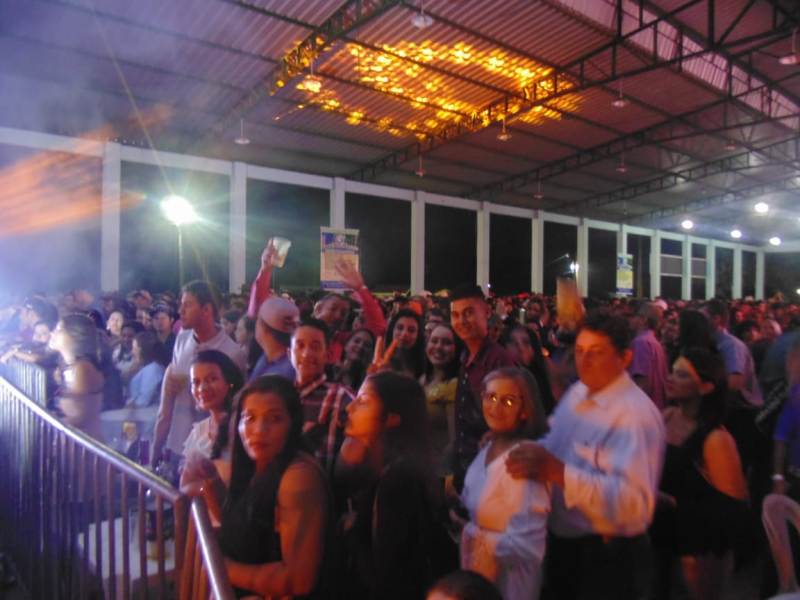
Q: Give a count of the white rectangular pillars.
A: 13